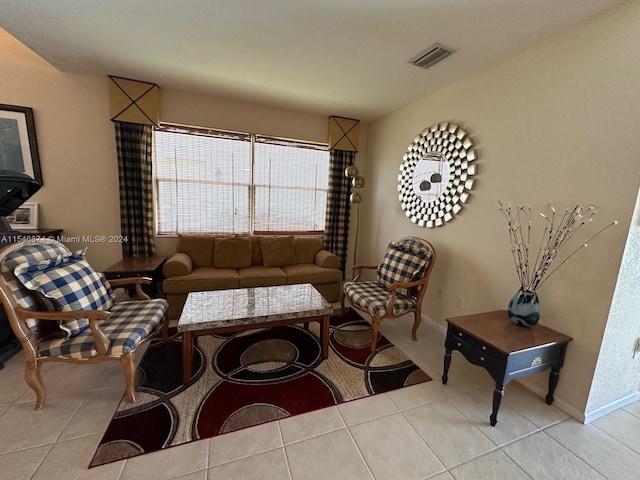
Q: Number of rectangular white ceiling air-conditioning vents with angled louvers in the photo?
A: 1